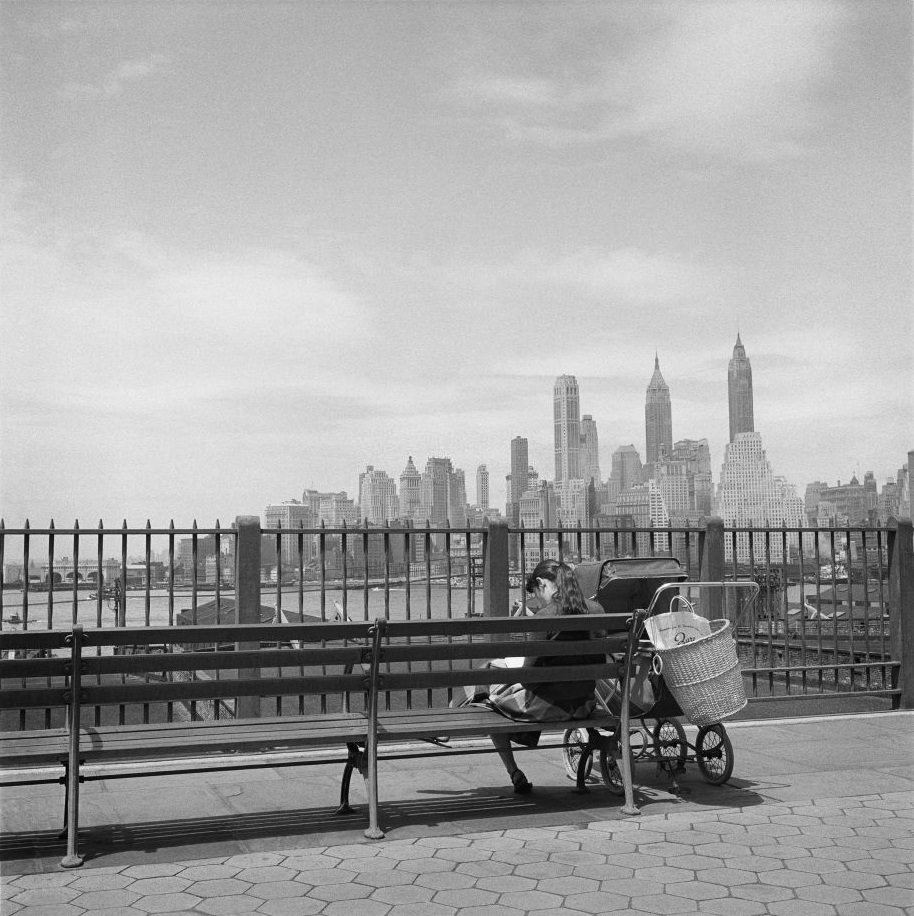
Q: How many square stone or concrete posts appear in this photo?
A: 4